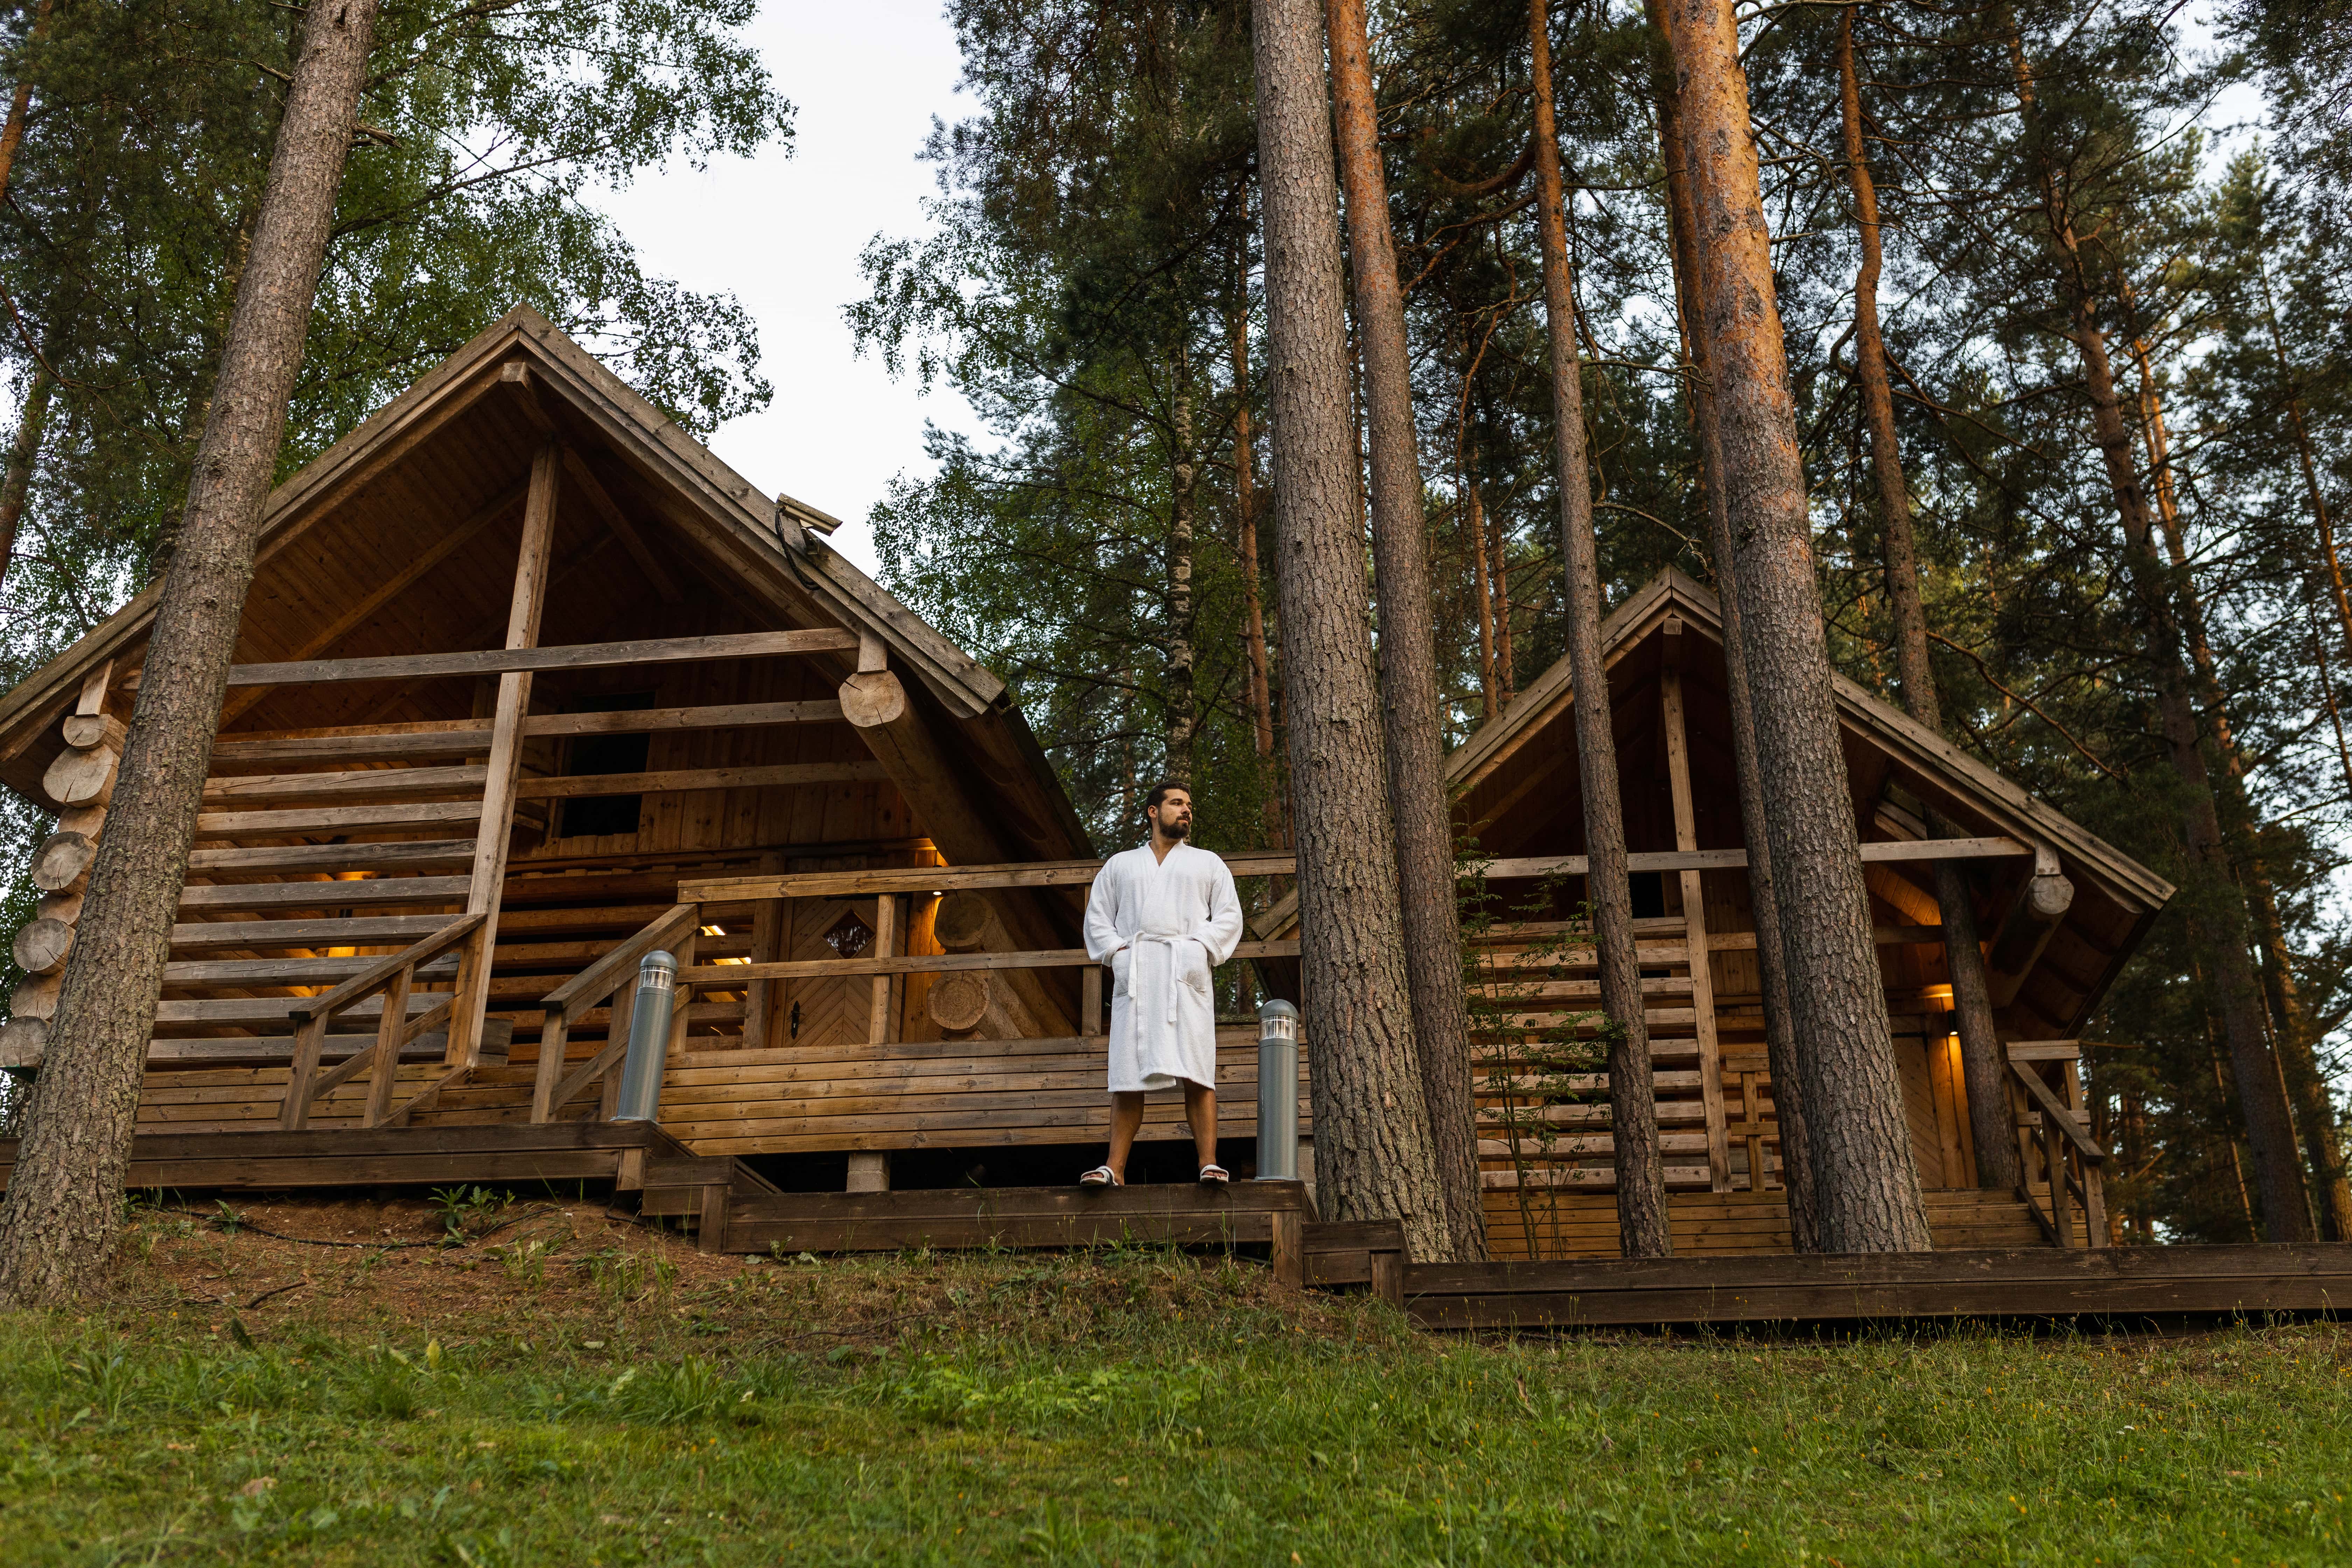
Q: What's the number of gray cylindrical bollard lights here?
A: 2